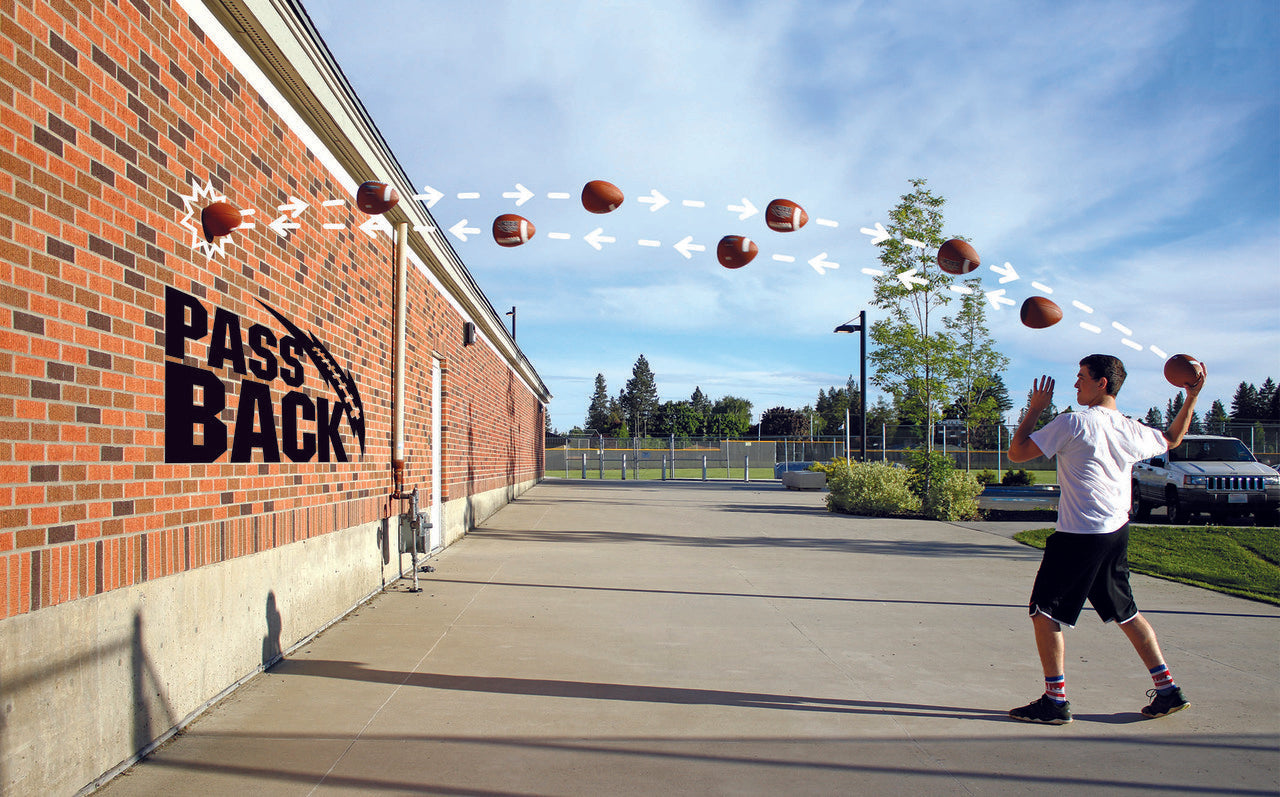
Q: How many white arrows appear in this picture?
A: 15